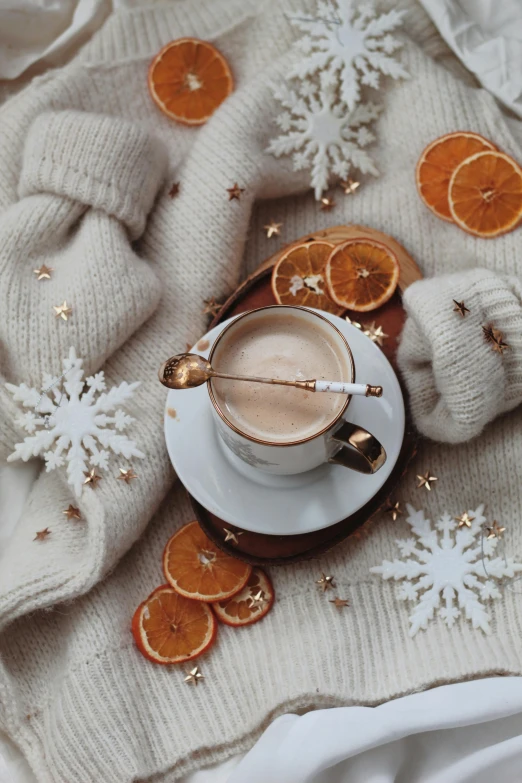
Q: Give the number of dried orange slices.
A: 8